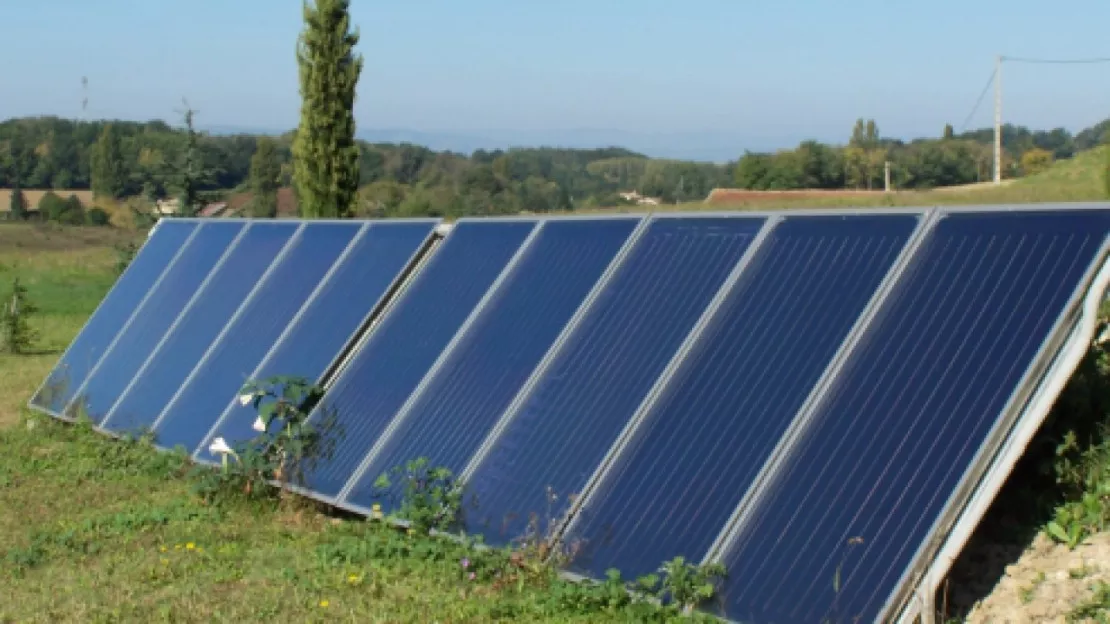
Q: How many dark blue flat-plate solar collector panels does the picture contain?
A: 10